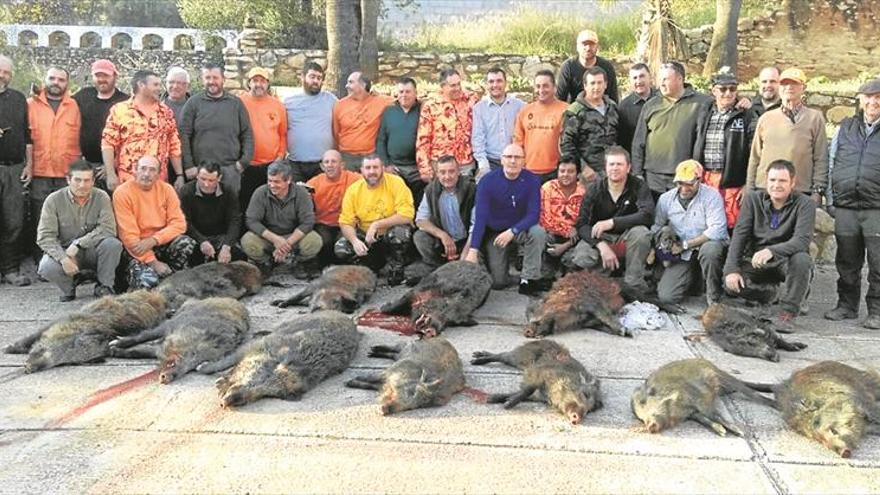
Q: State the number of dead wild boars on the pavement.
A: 12